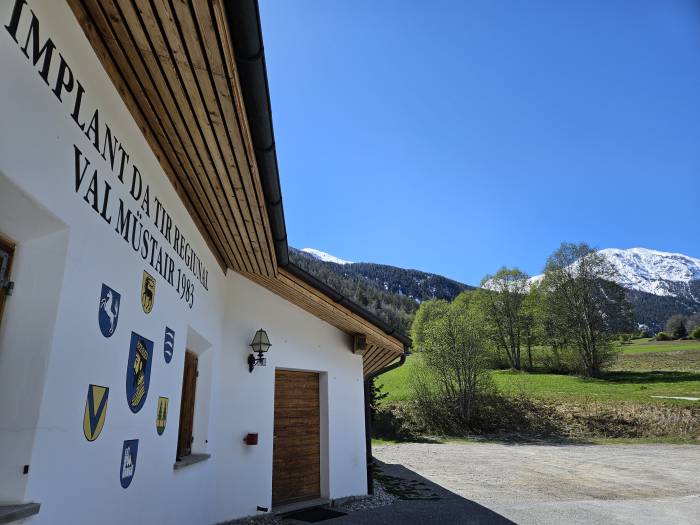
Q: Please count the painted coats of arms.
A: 7